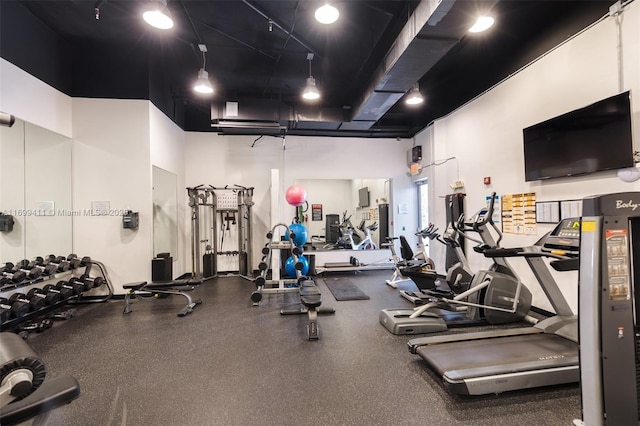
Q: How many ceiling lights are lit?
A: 6